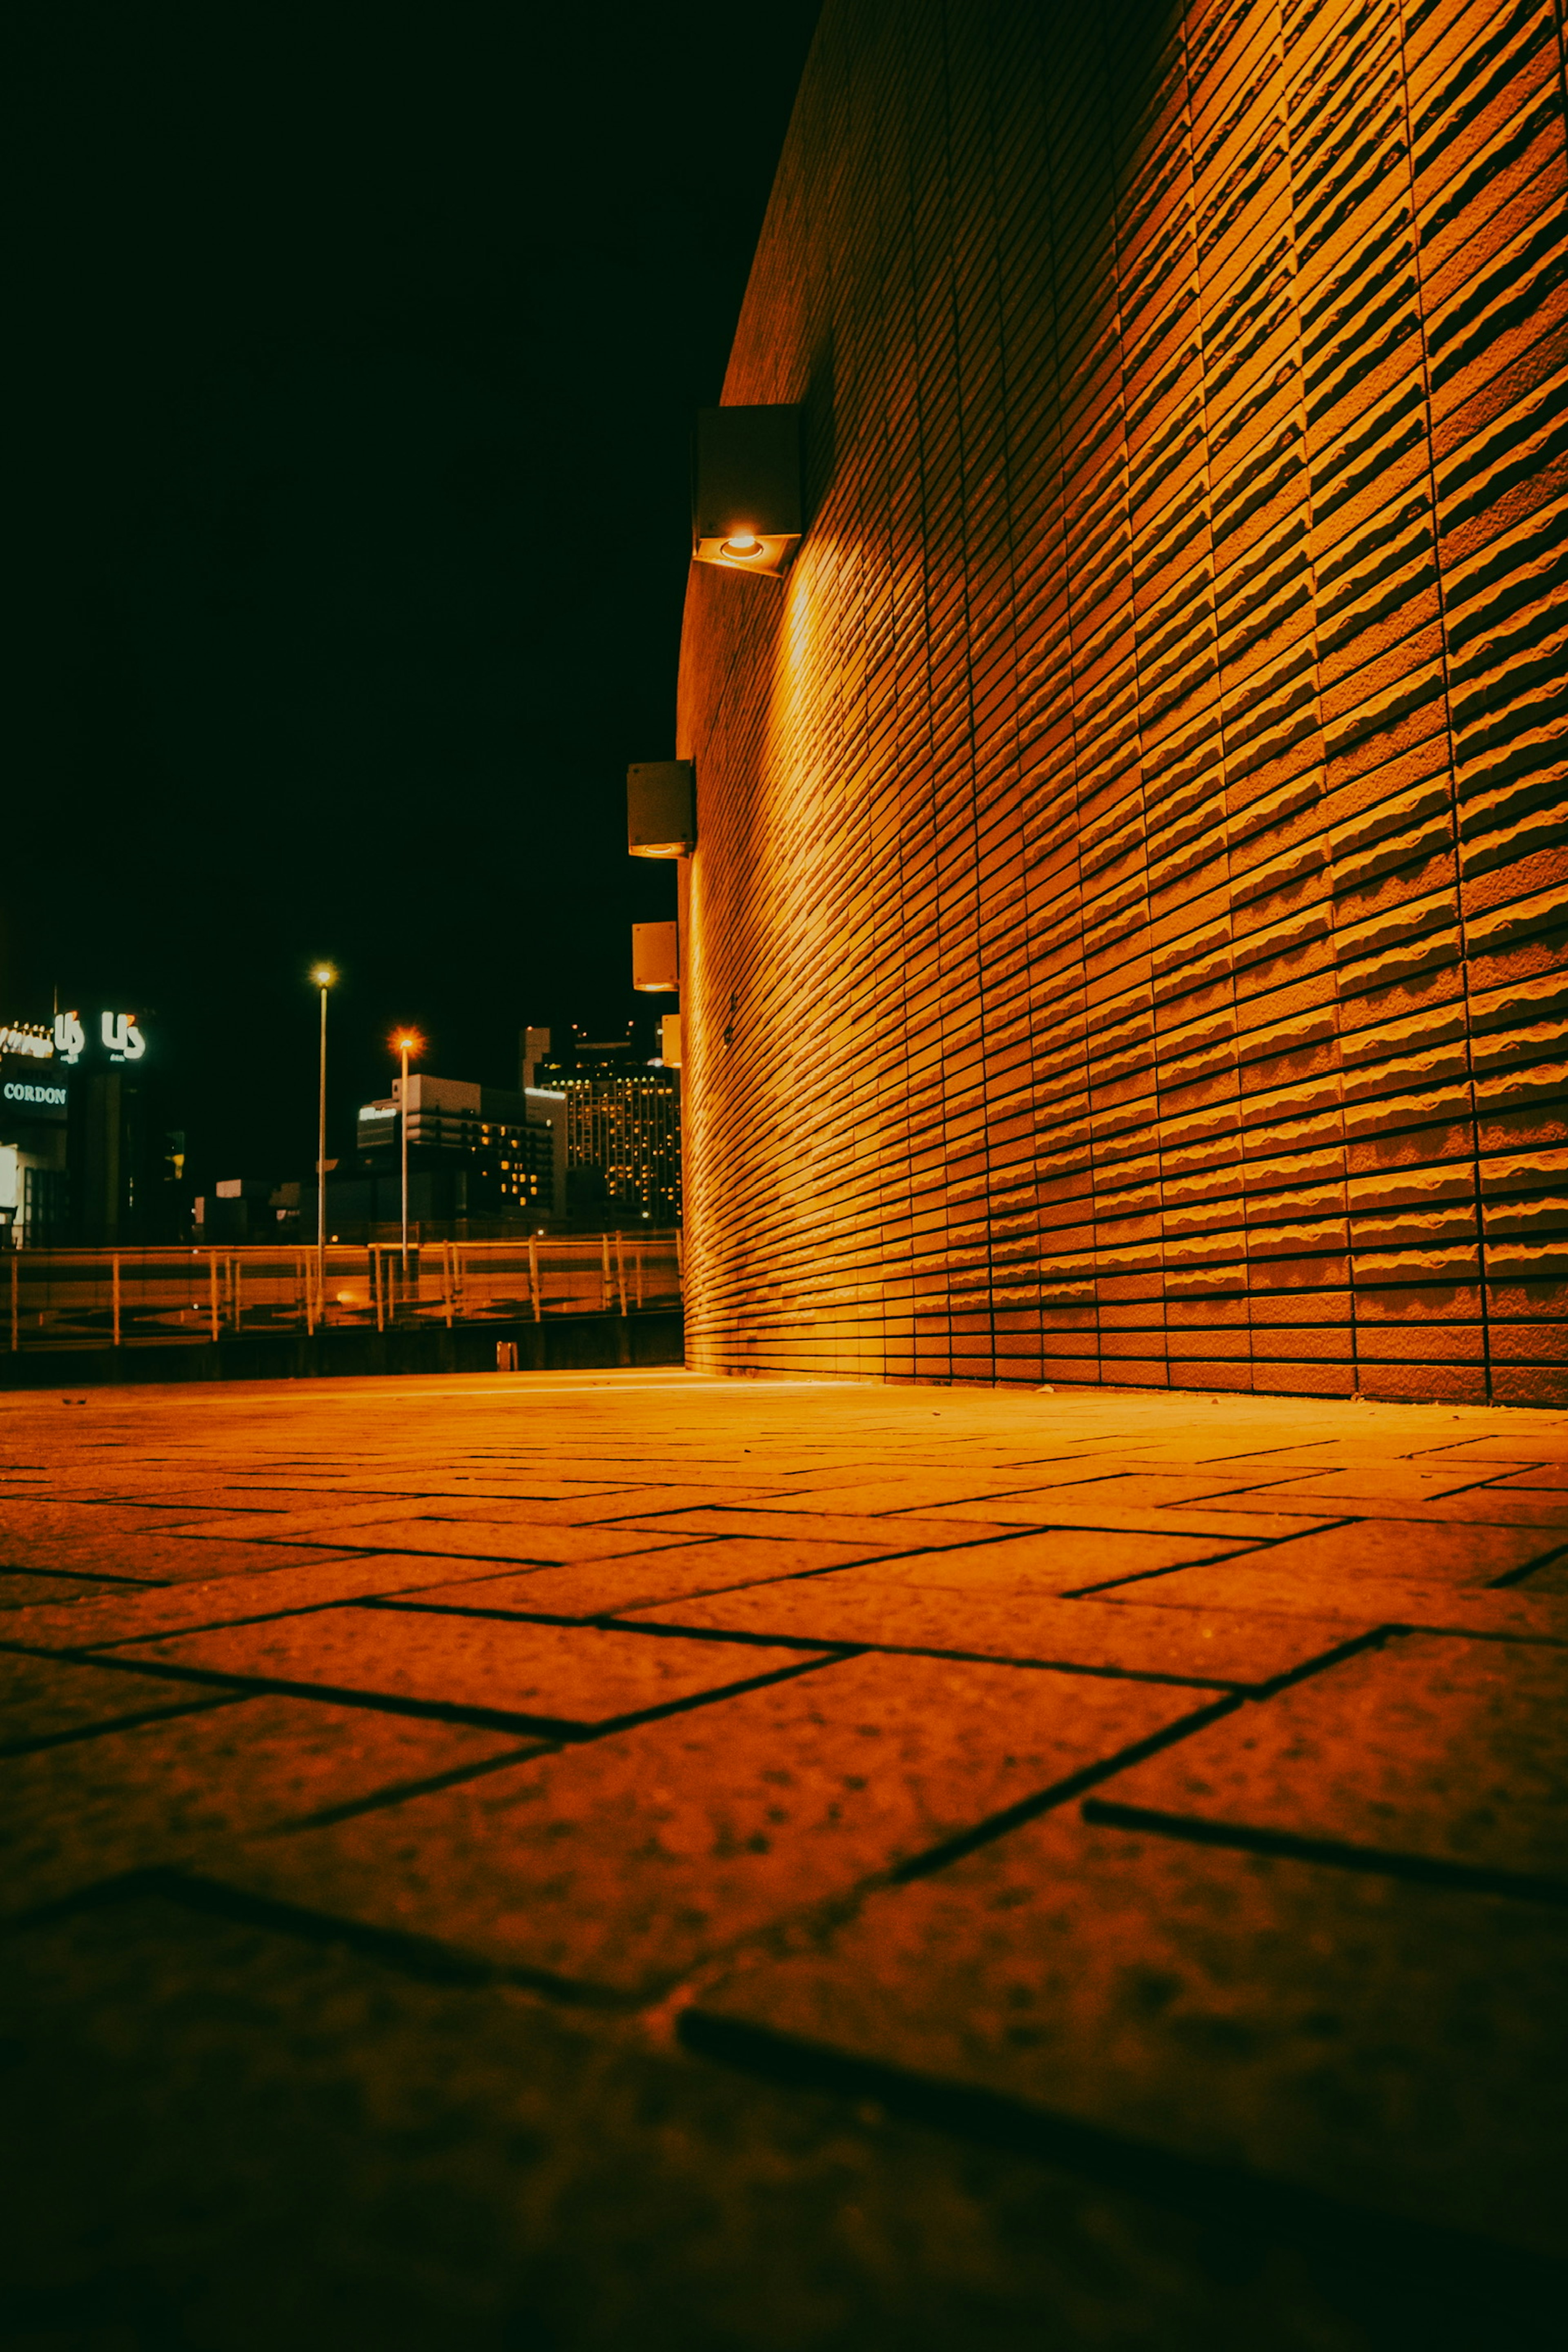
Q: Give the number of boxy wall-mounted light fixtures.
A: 4